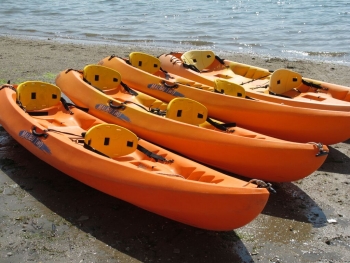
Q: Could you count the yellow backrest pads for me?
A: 8